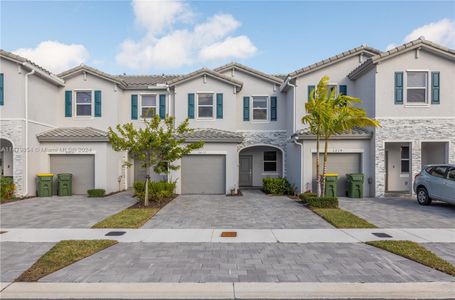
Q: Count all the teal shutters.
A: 13